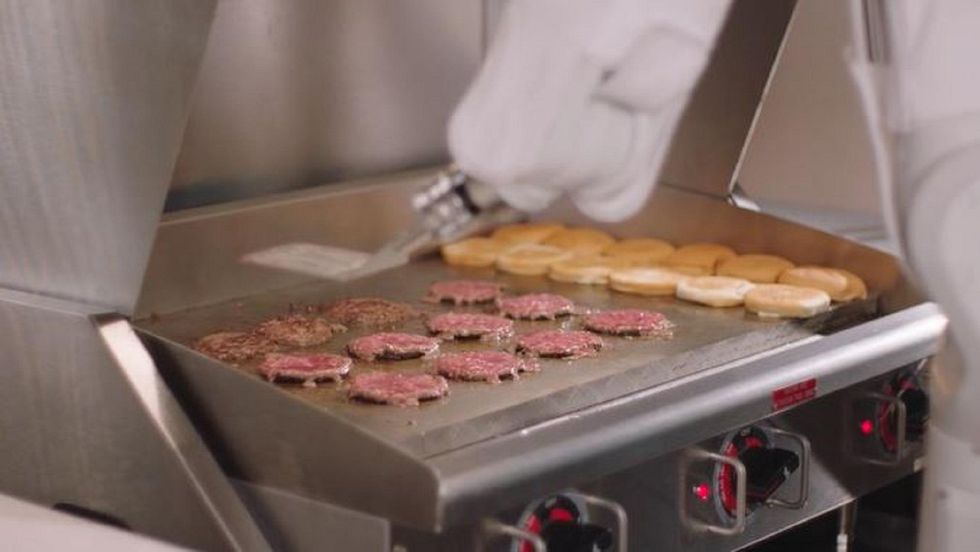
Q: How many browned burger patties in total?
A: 3